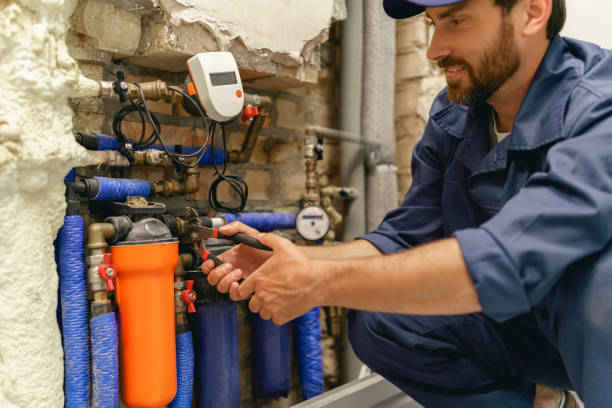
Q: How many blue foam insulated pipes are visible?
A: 7